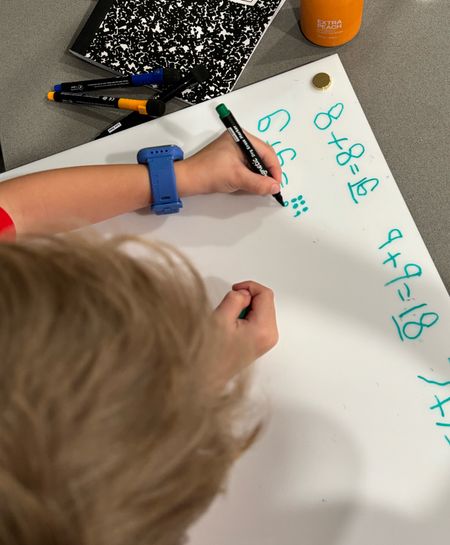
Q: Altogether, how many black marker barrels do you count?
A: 4